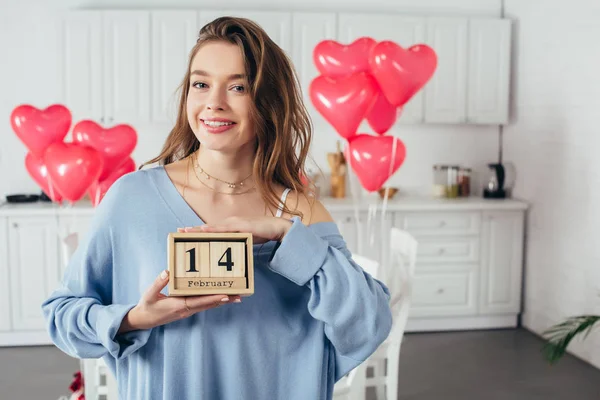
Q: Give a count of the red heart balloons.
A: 10